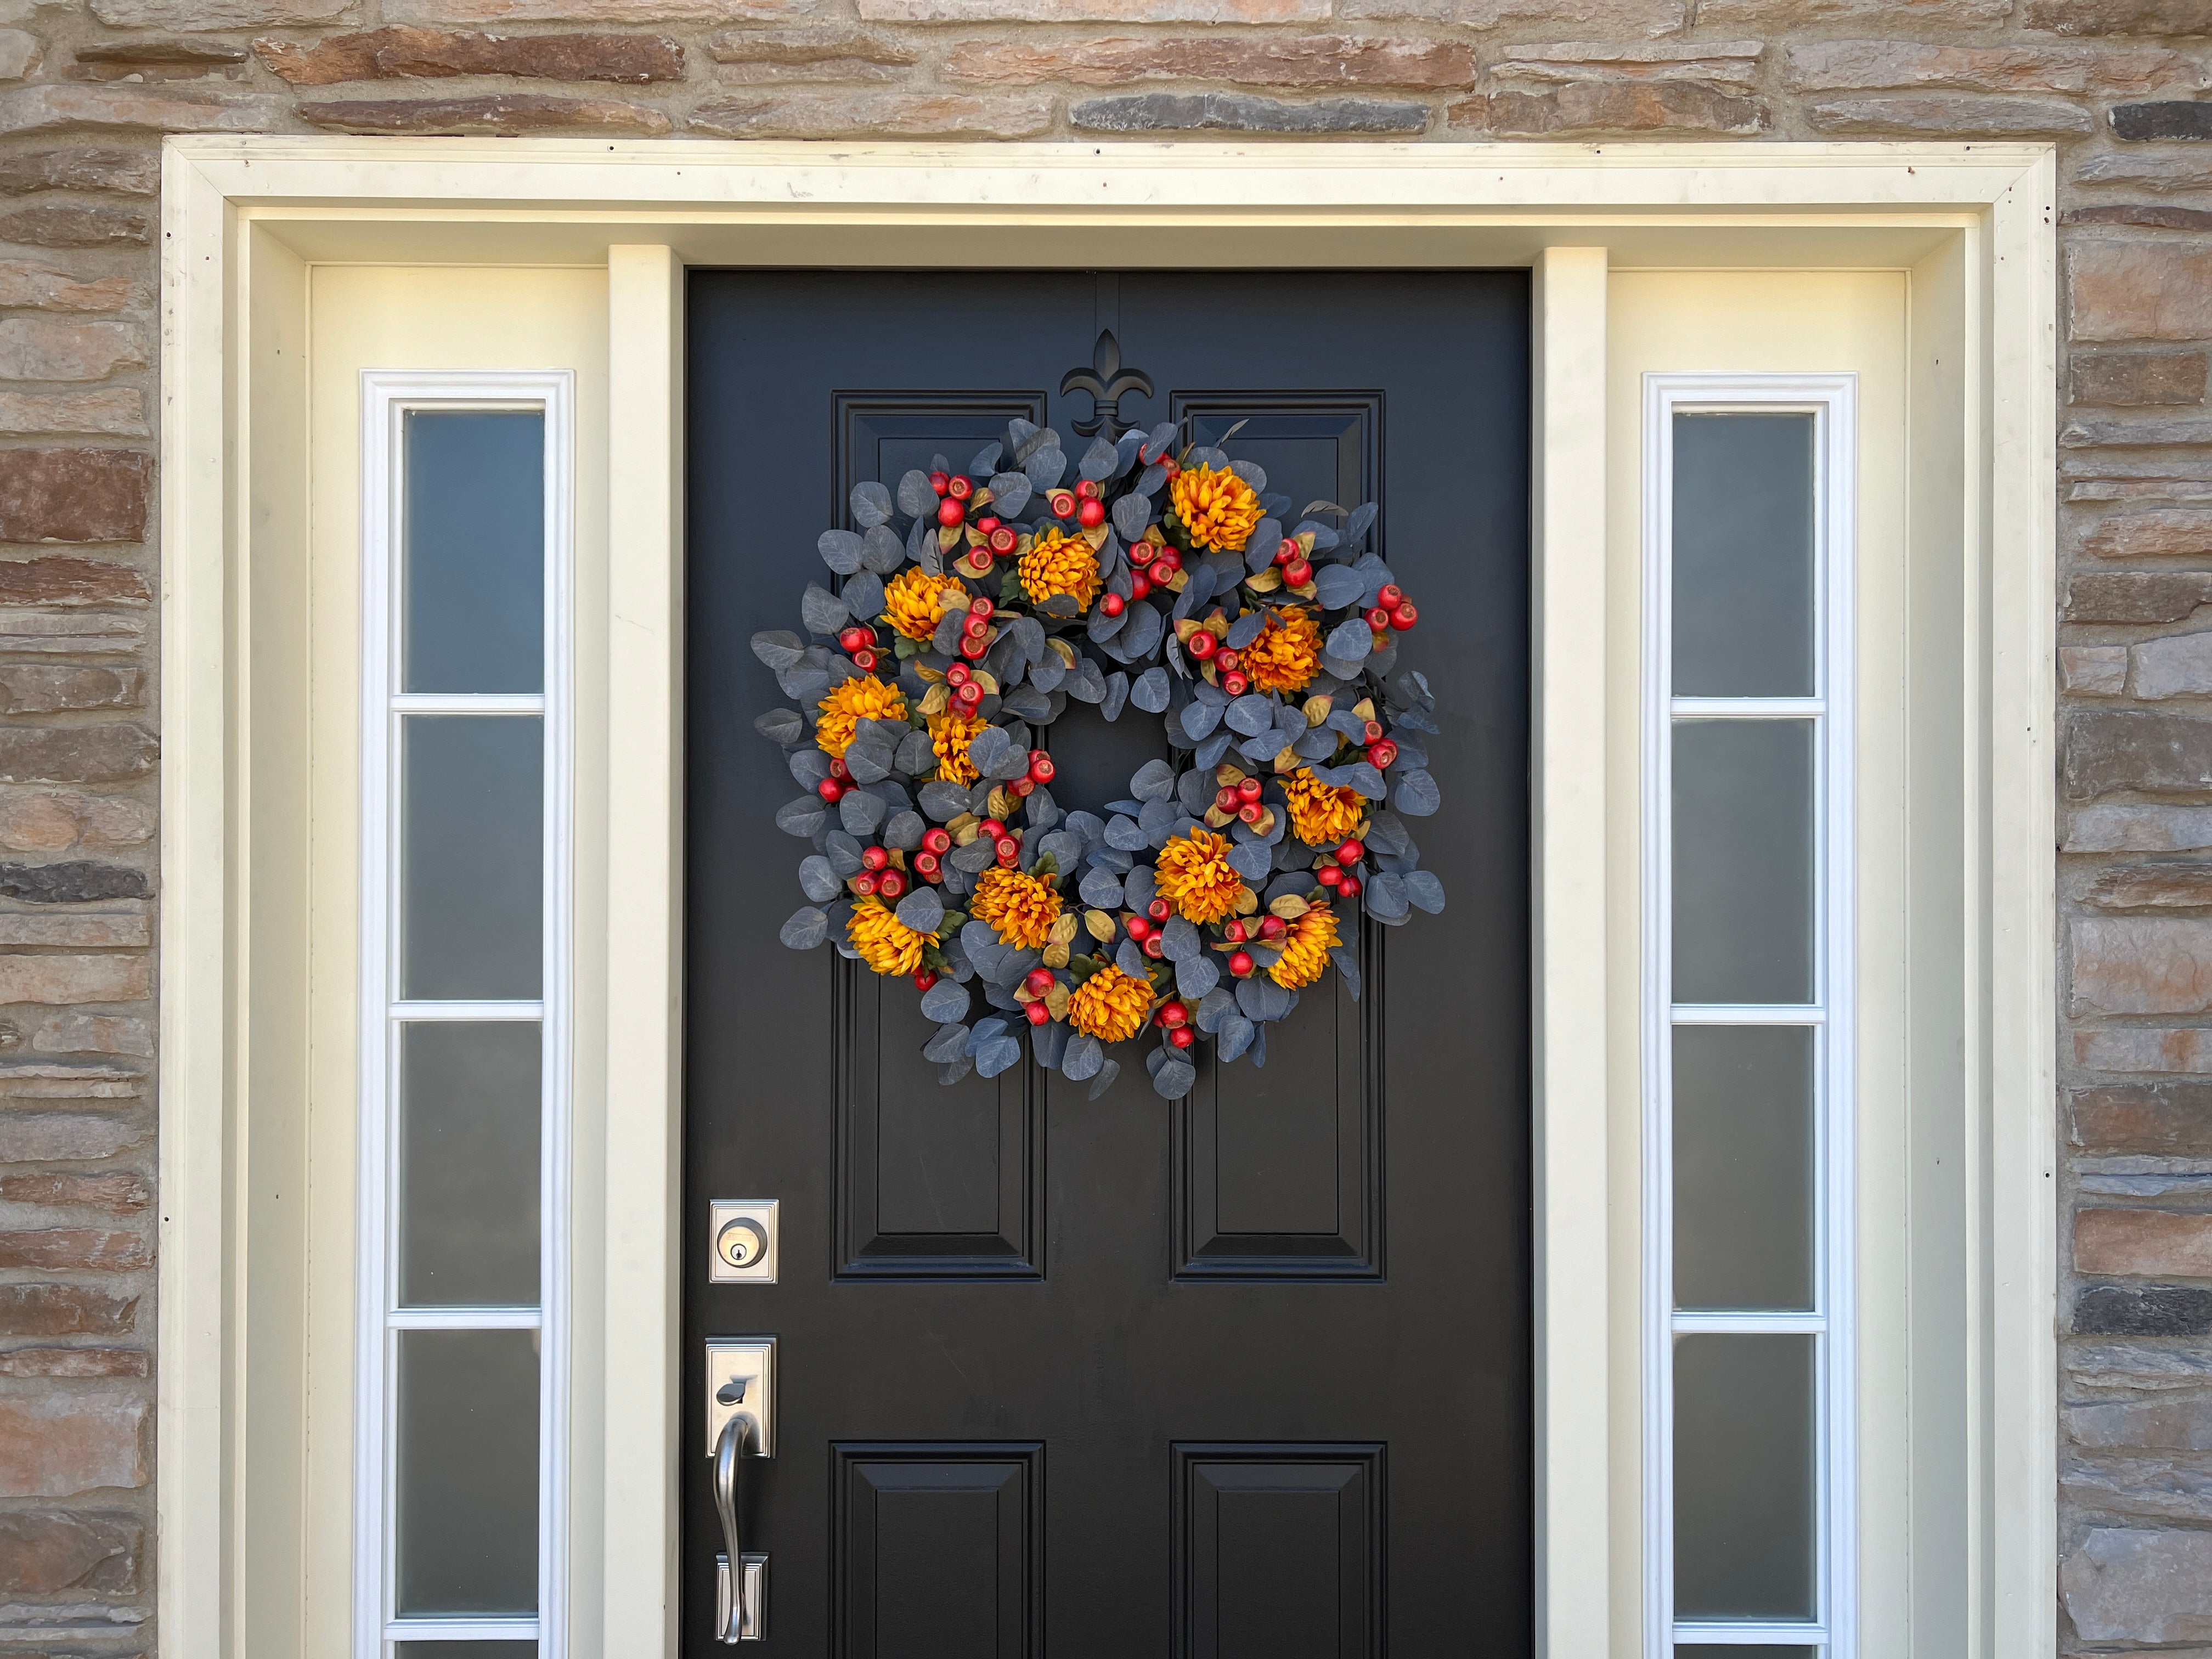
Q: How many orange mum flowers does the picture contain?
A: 12